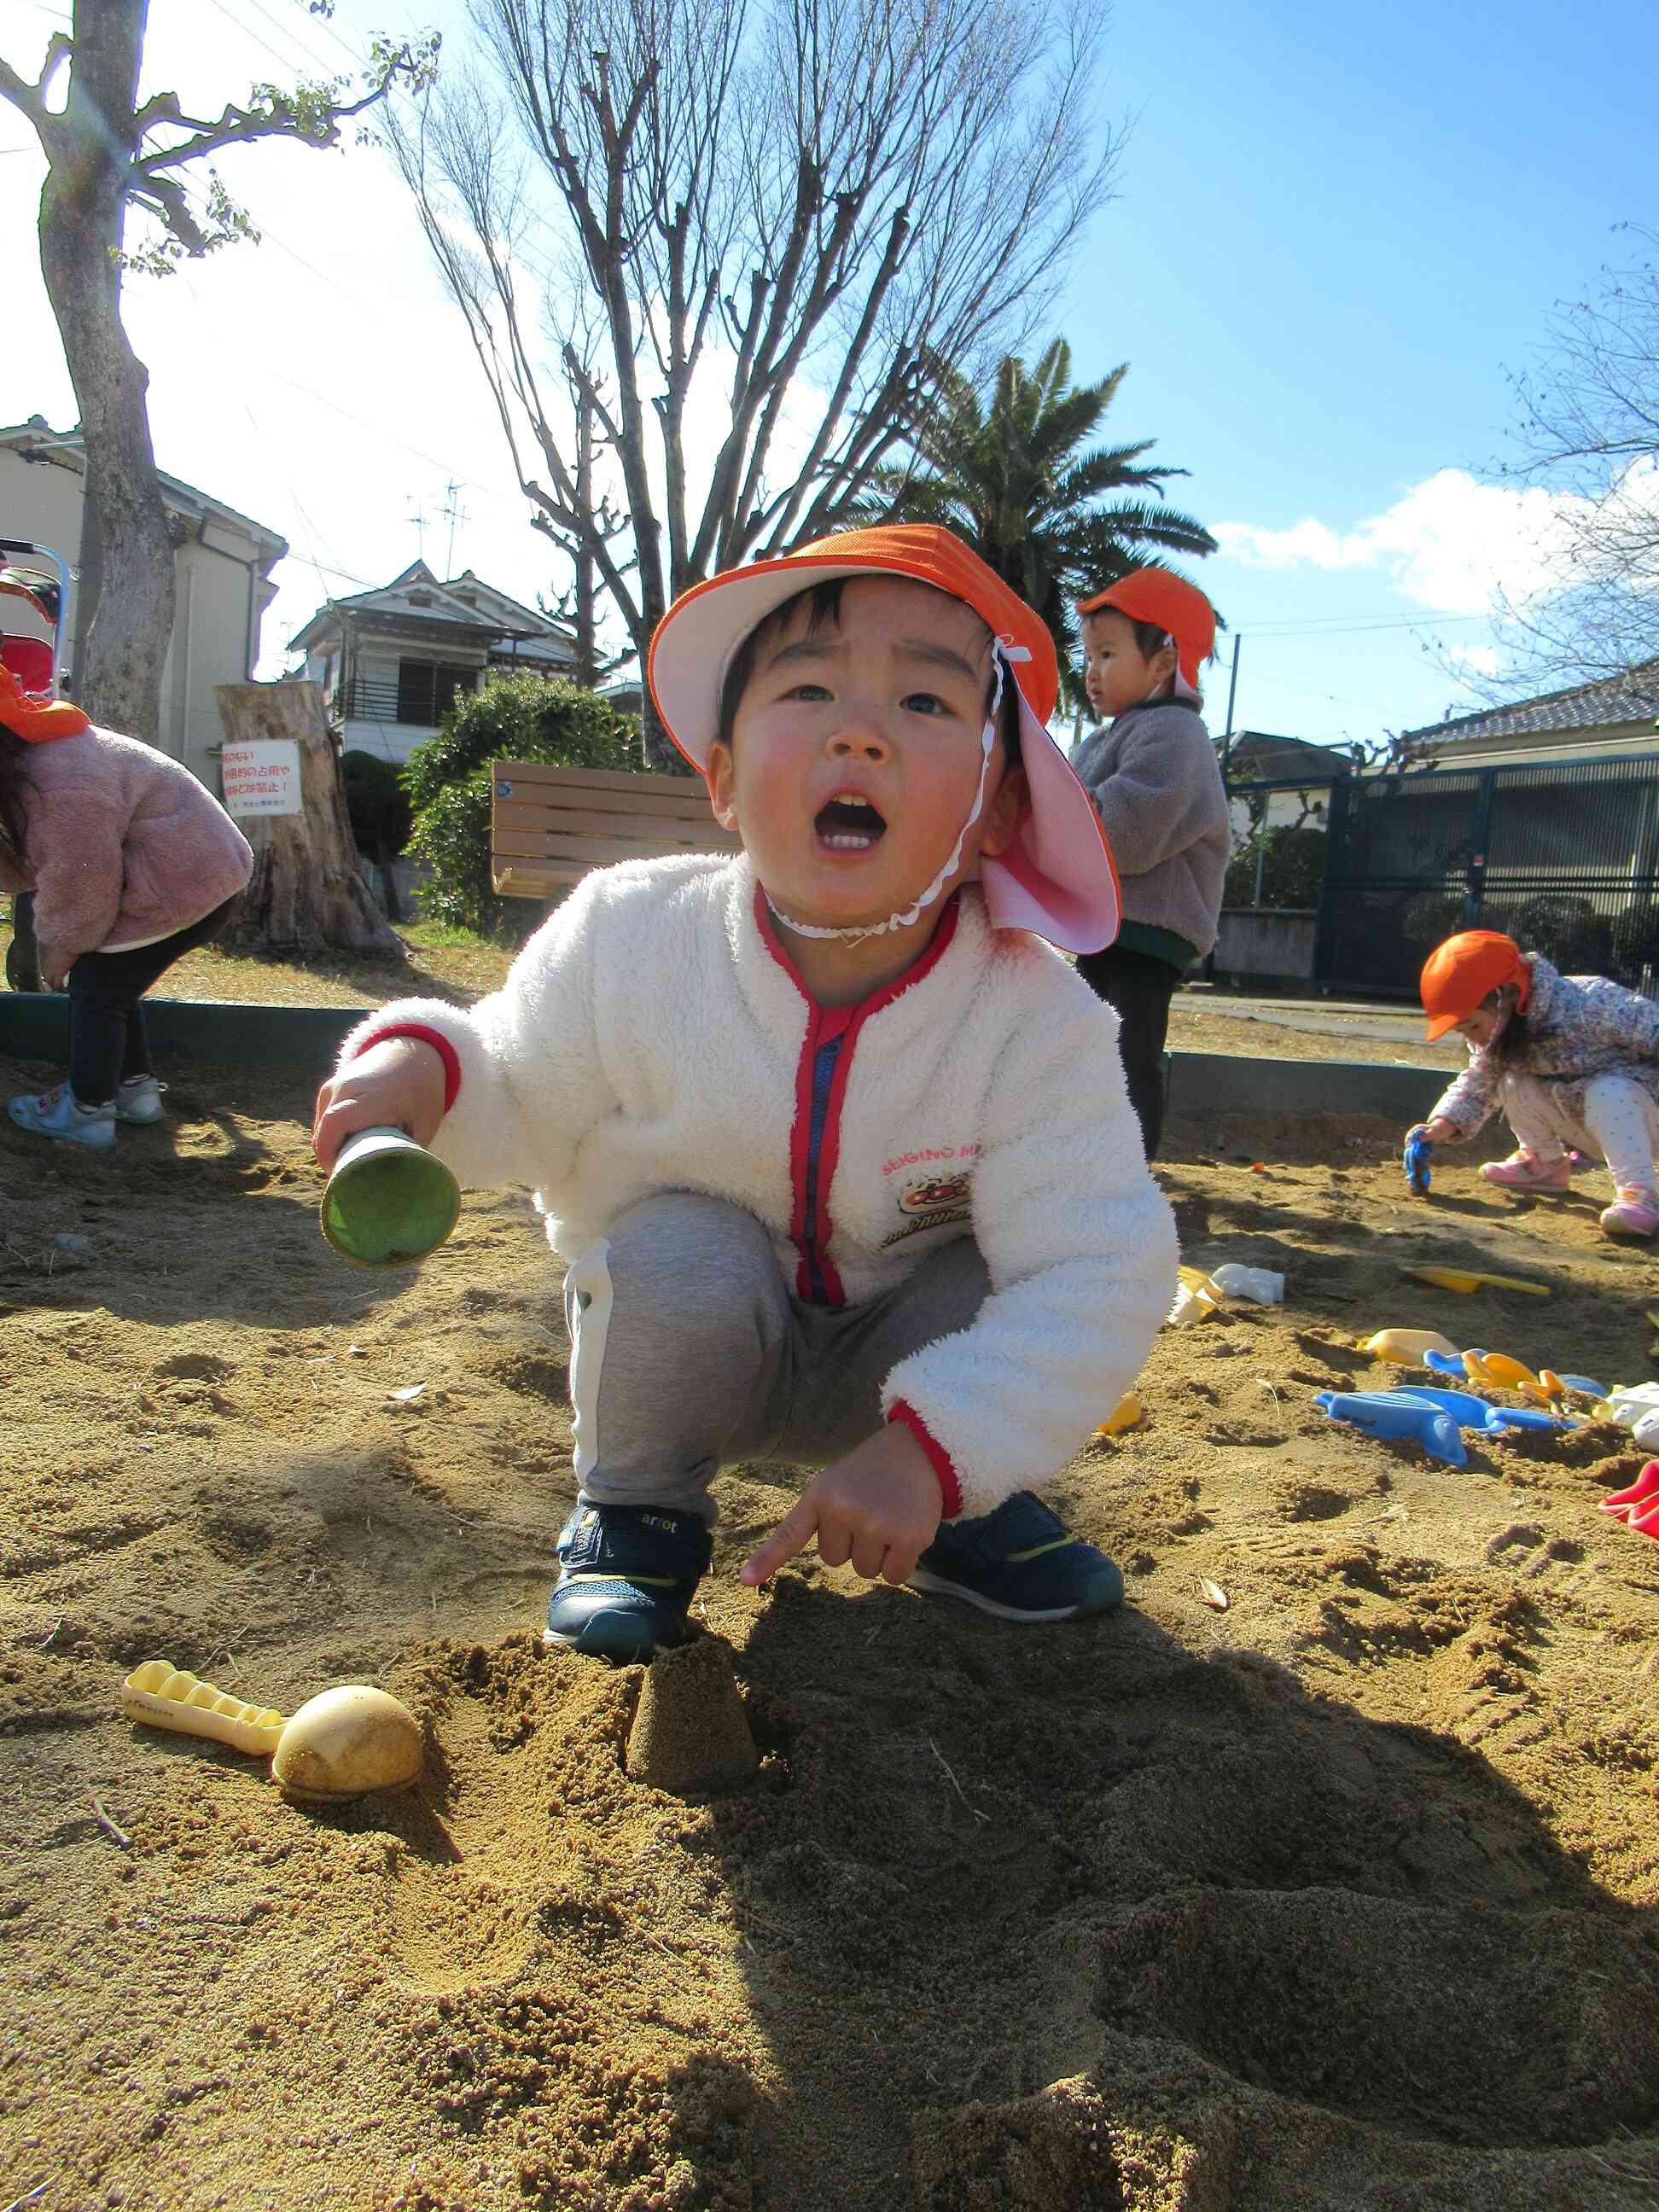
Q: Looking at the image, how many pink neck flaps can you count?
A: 1